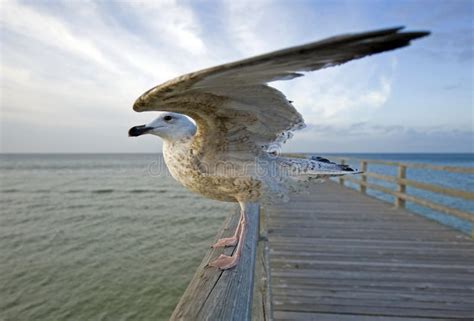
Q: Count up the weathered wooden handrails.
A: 2